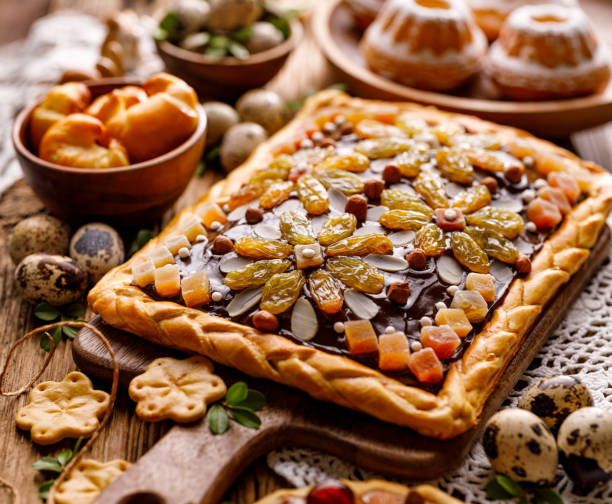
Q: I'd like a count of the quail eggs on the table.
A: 12